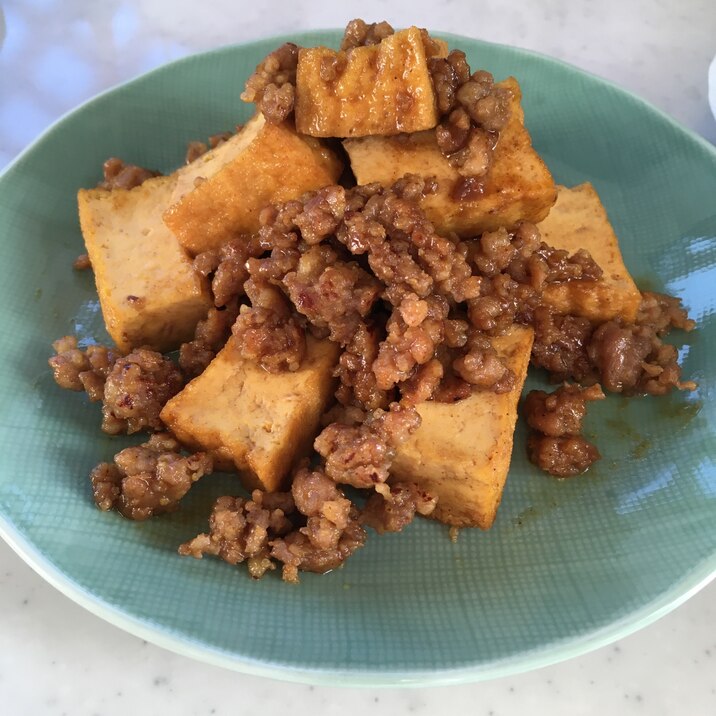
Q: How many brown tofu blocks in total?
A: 7